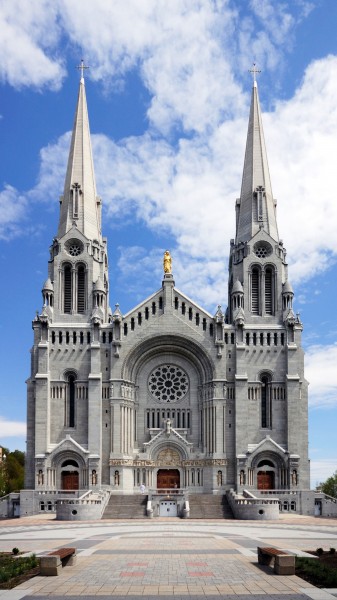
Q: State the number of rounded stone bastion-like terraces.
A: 2